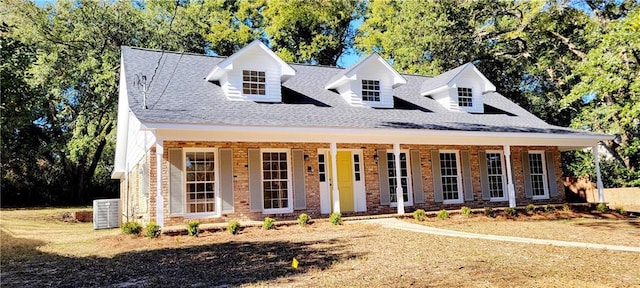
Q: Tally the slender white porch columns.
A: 5